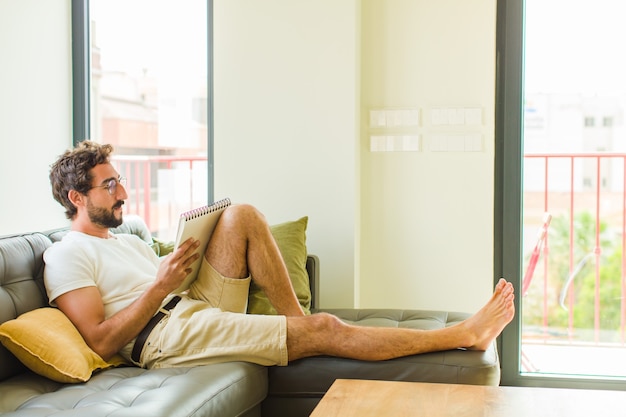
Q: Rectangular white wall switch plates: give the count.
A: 4